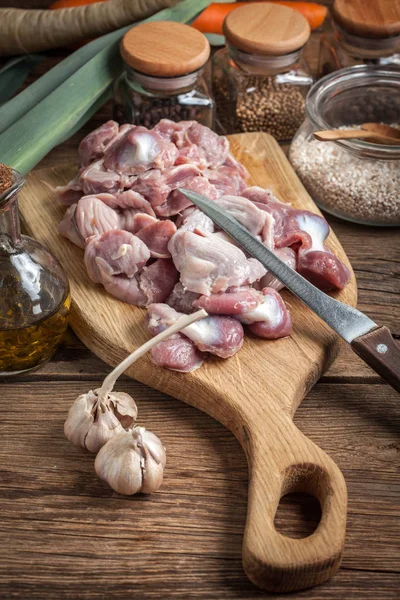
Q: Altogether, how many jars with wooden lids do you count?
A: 3